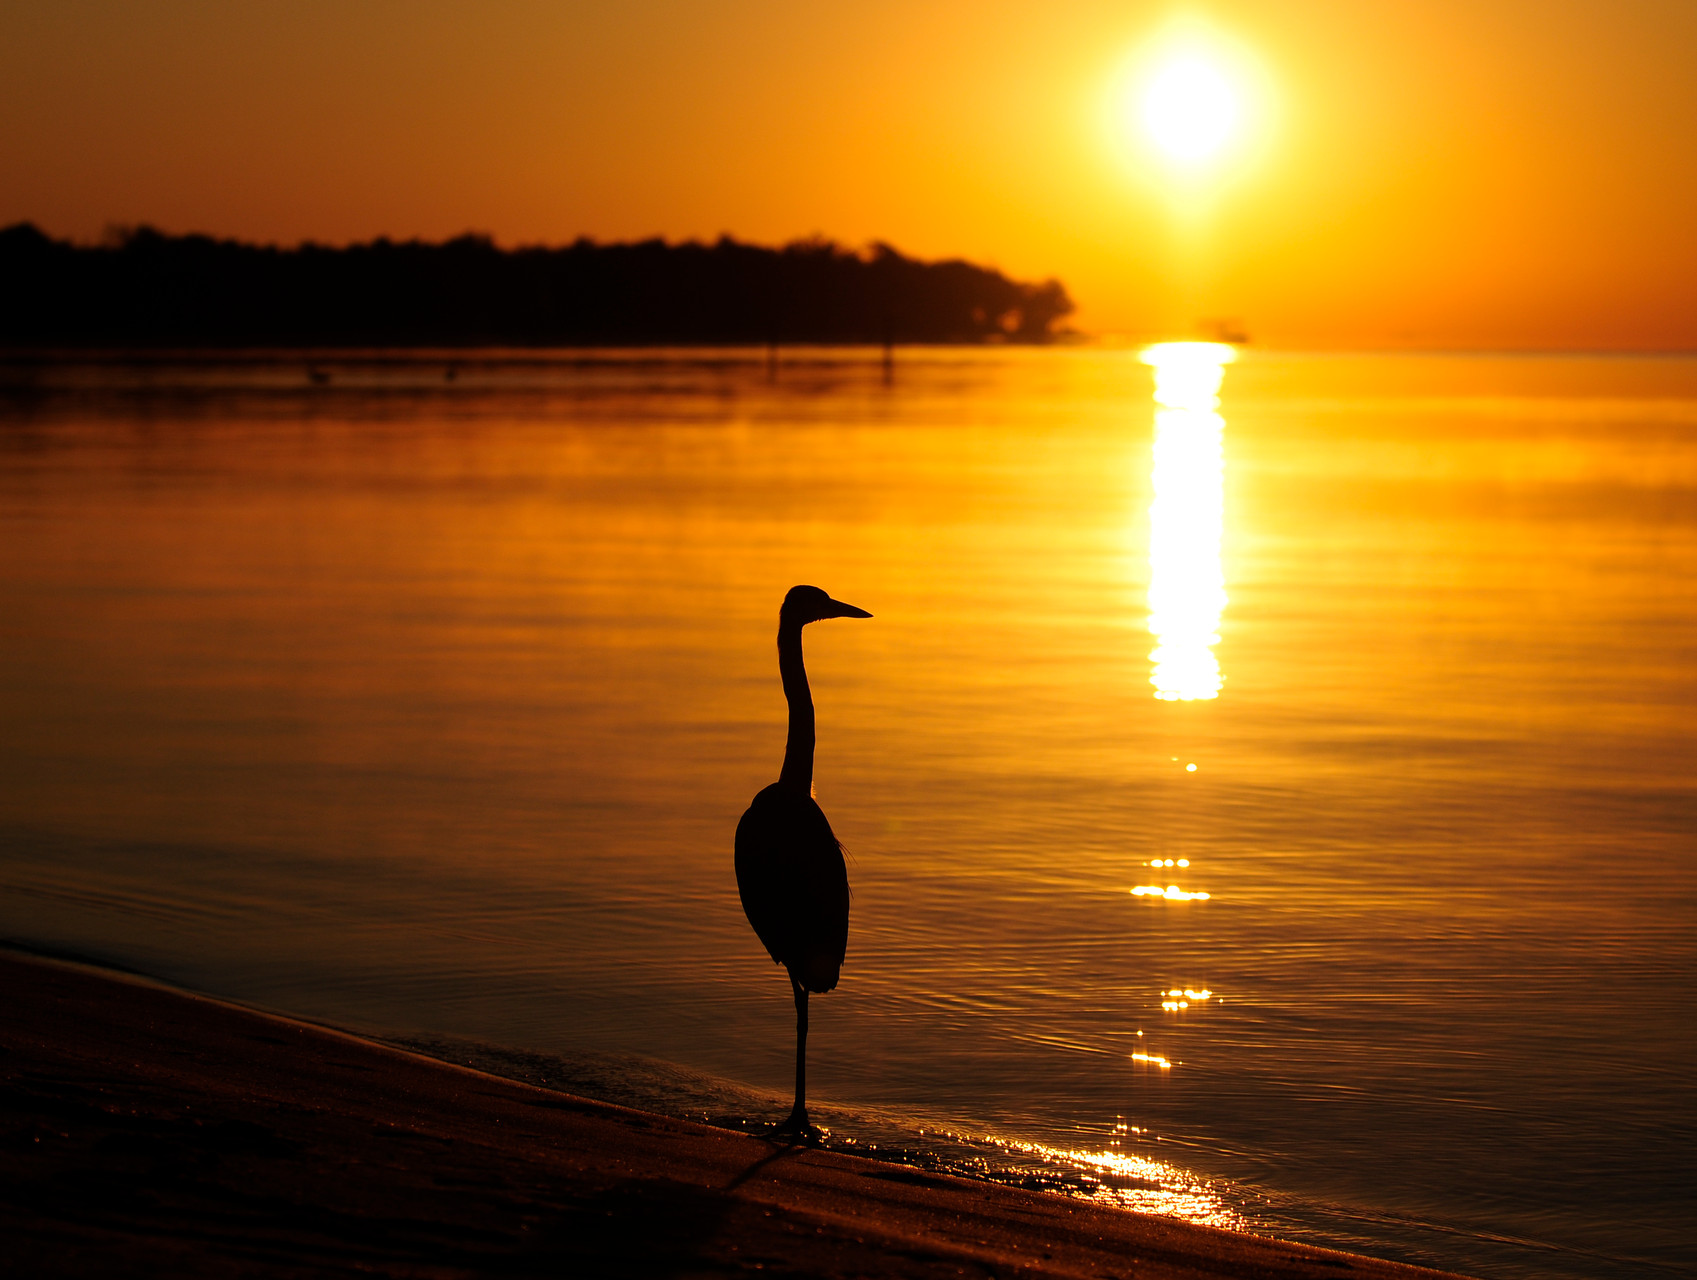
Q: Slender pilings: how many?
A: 2